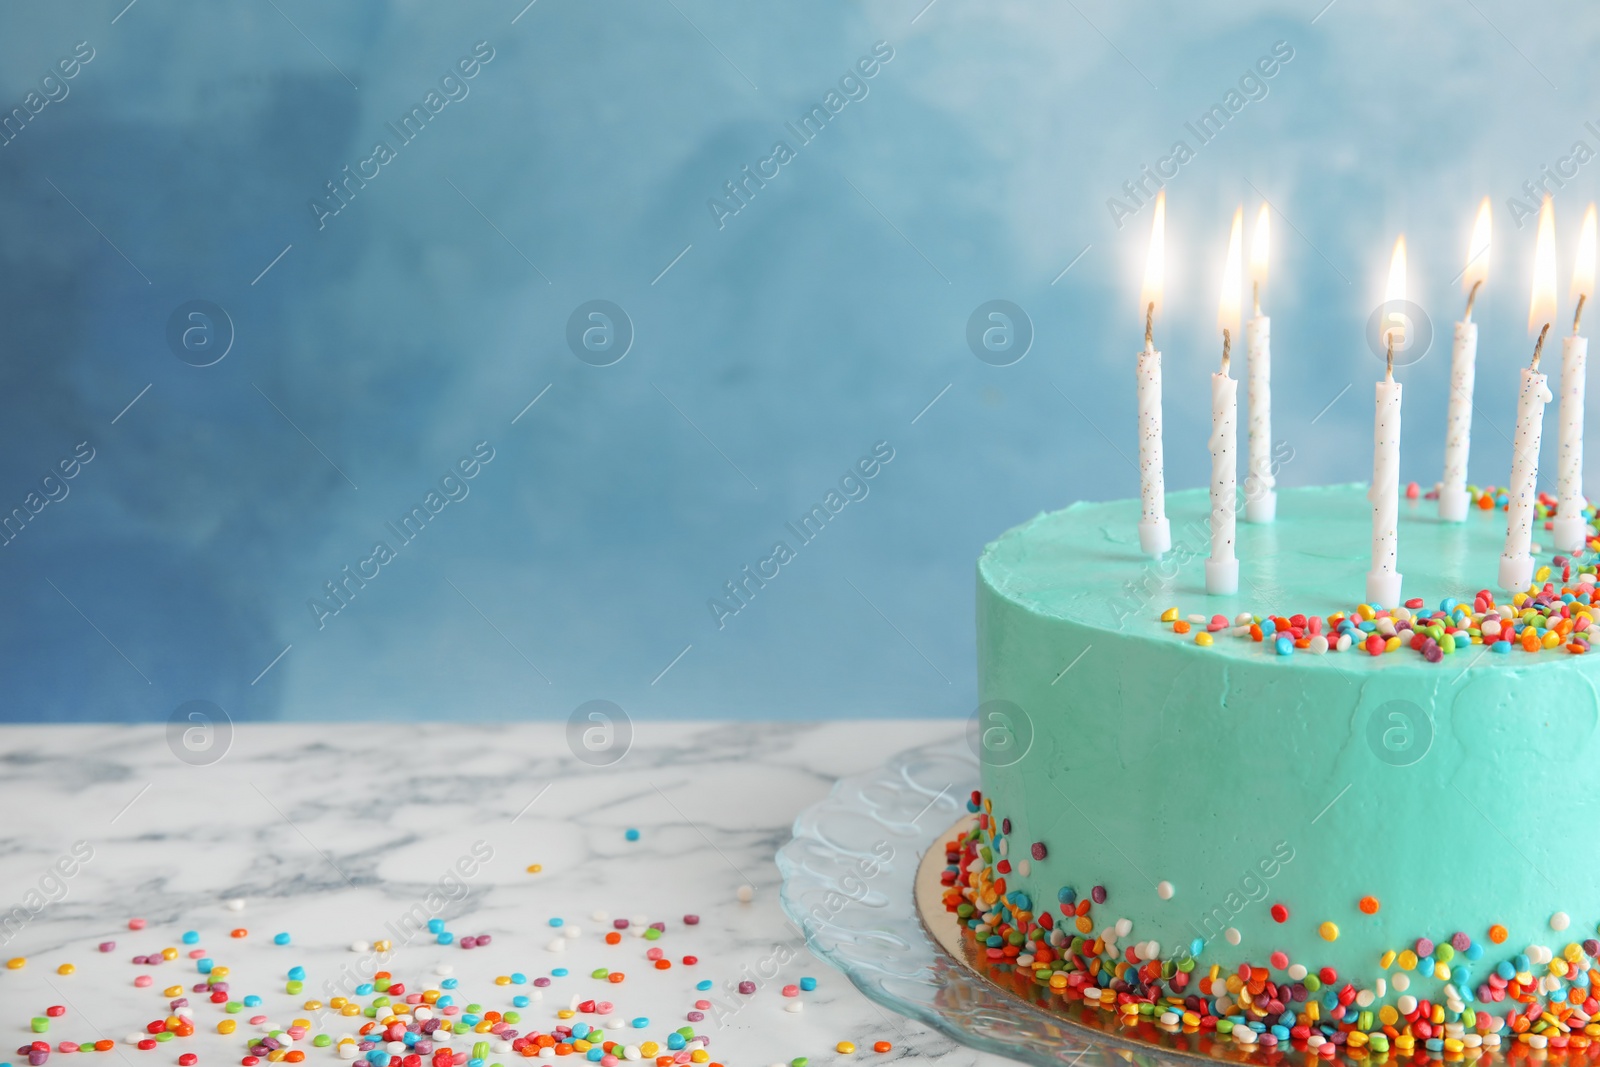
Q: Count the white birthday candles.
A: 7